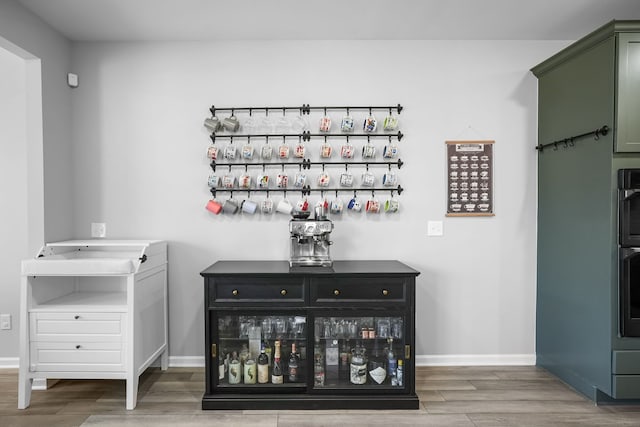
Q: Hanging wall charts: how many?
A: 1